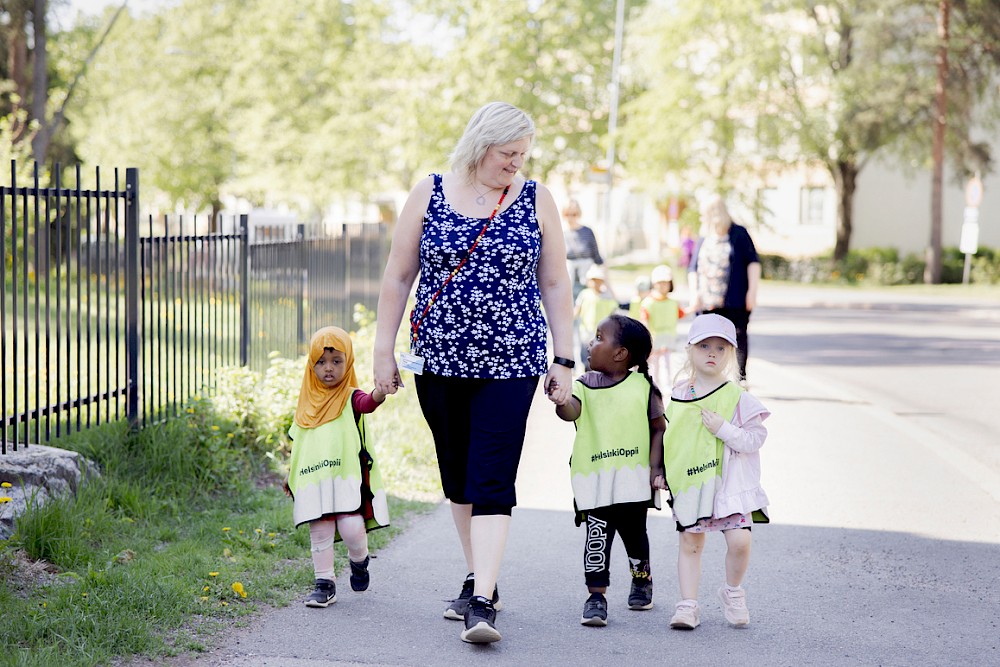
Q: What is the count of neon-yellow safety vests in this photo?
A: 6